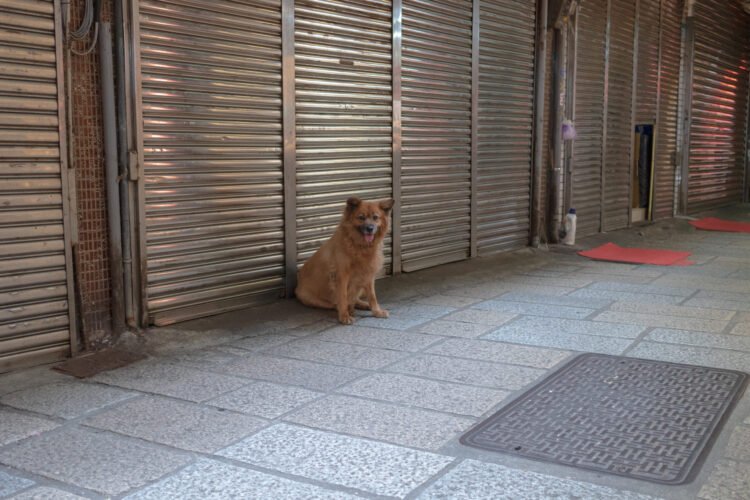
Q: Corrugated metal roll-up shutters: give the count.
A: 10